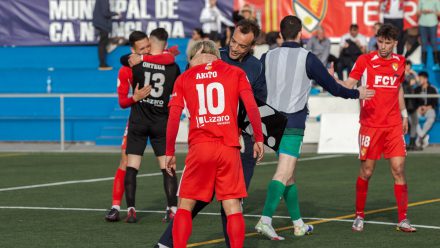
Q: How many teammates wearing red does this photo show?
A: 3